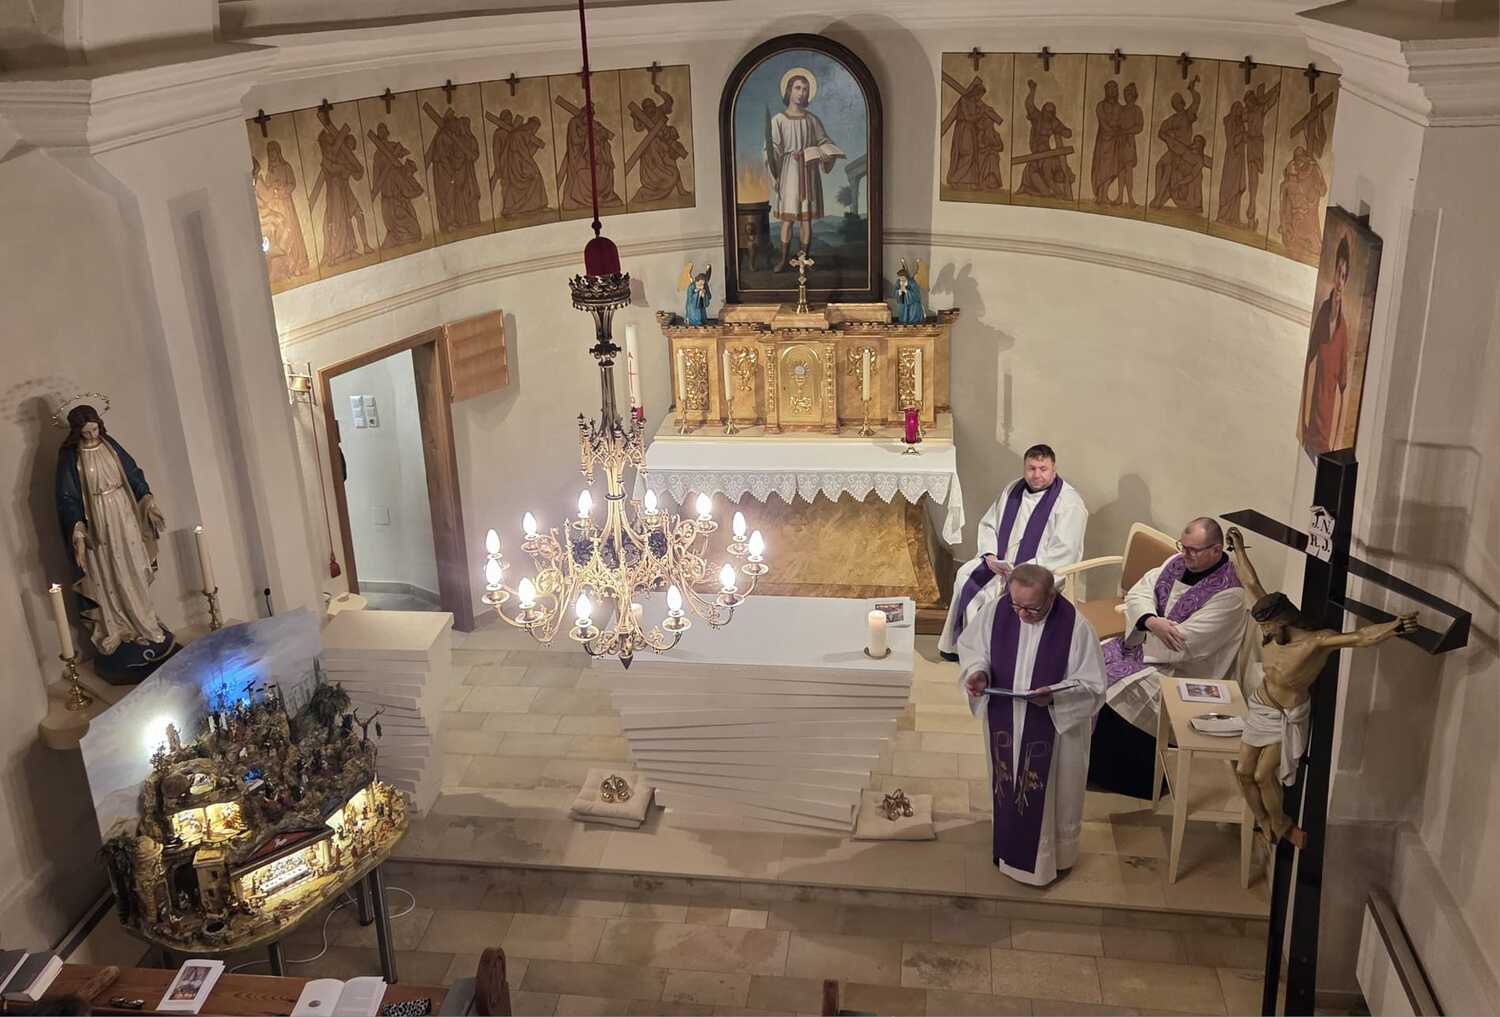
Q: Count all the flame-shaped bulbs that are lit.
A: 12